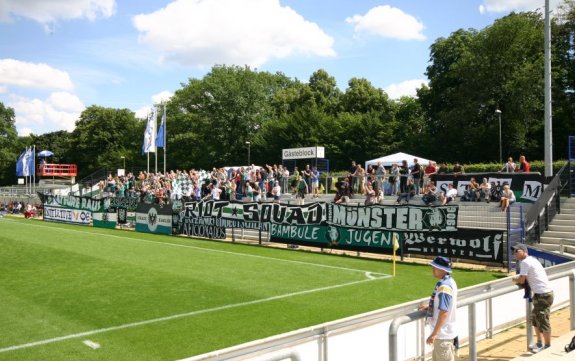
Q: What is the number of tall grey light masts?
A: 1